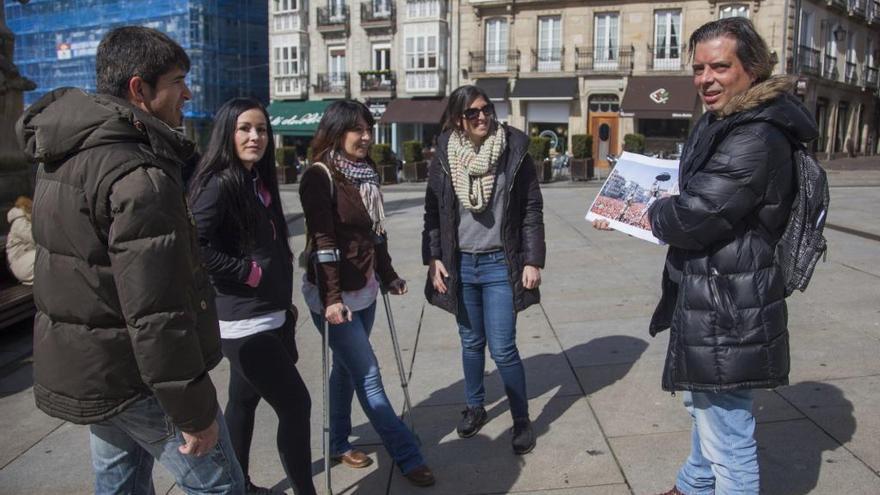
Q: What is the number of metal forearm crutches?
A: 2